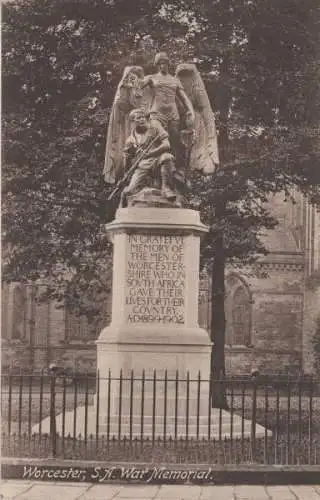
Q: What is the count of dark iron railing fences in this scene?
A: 1